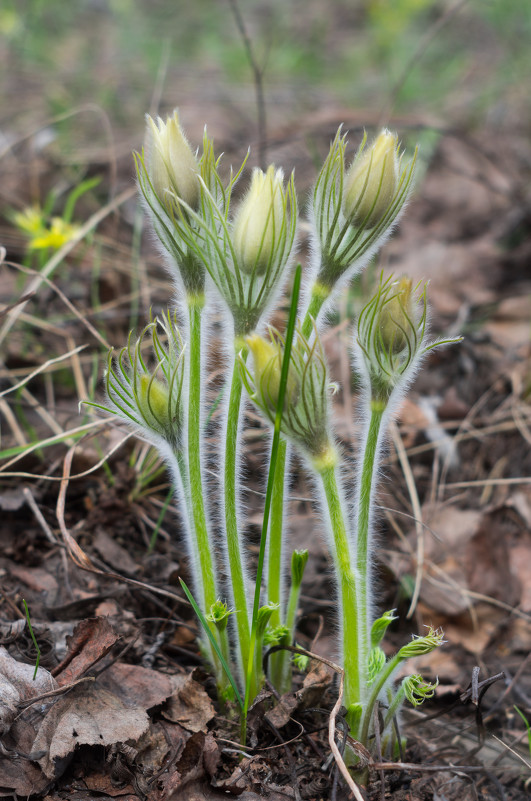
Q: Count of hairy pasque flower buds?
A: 6